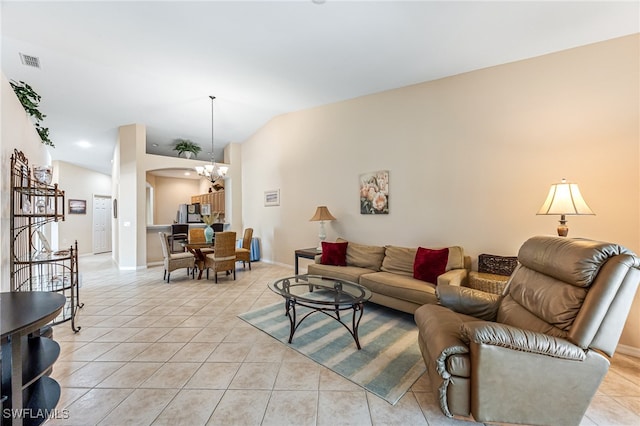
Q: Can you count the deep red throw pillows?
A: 2